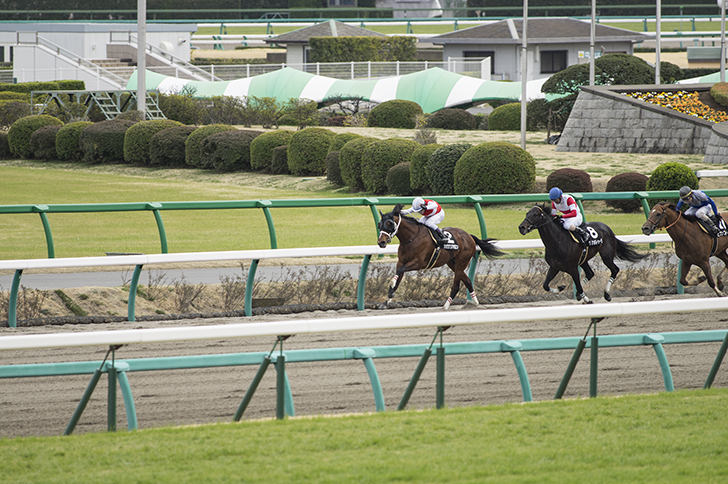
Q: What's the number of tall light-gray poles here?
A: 5